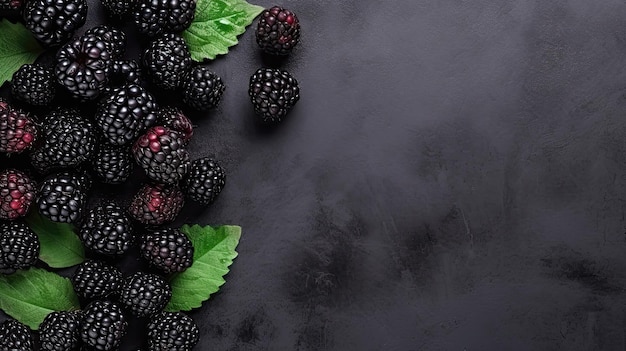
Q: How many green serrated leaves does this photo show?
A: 5